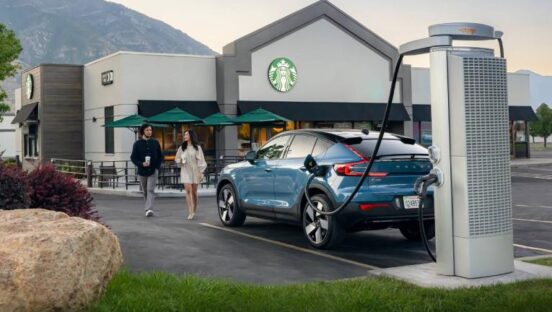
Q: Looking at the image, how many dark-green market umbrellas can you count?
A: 4